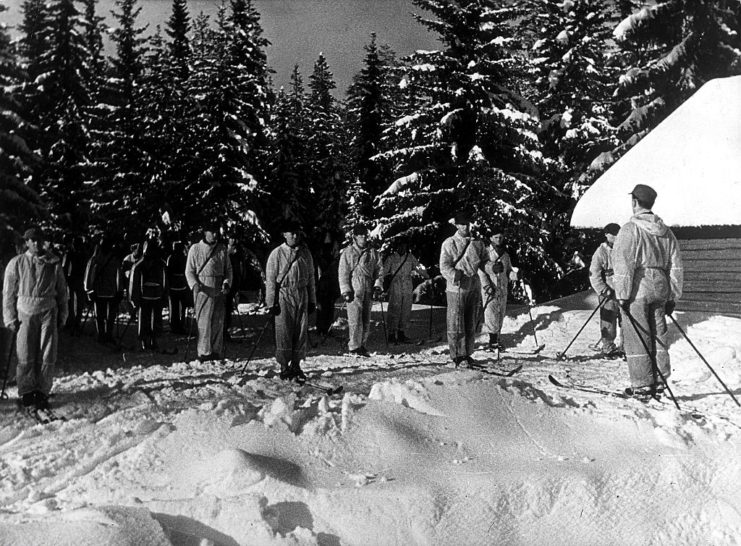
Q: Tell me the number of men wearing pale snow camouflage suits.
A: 9